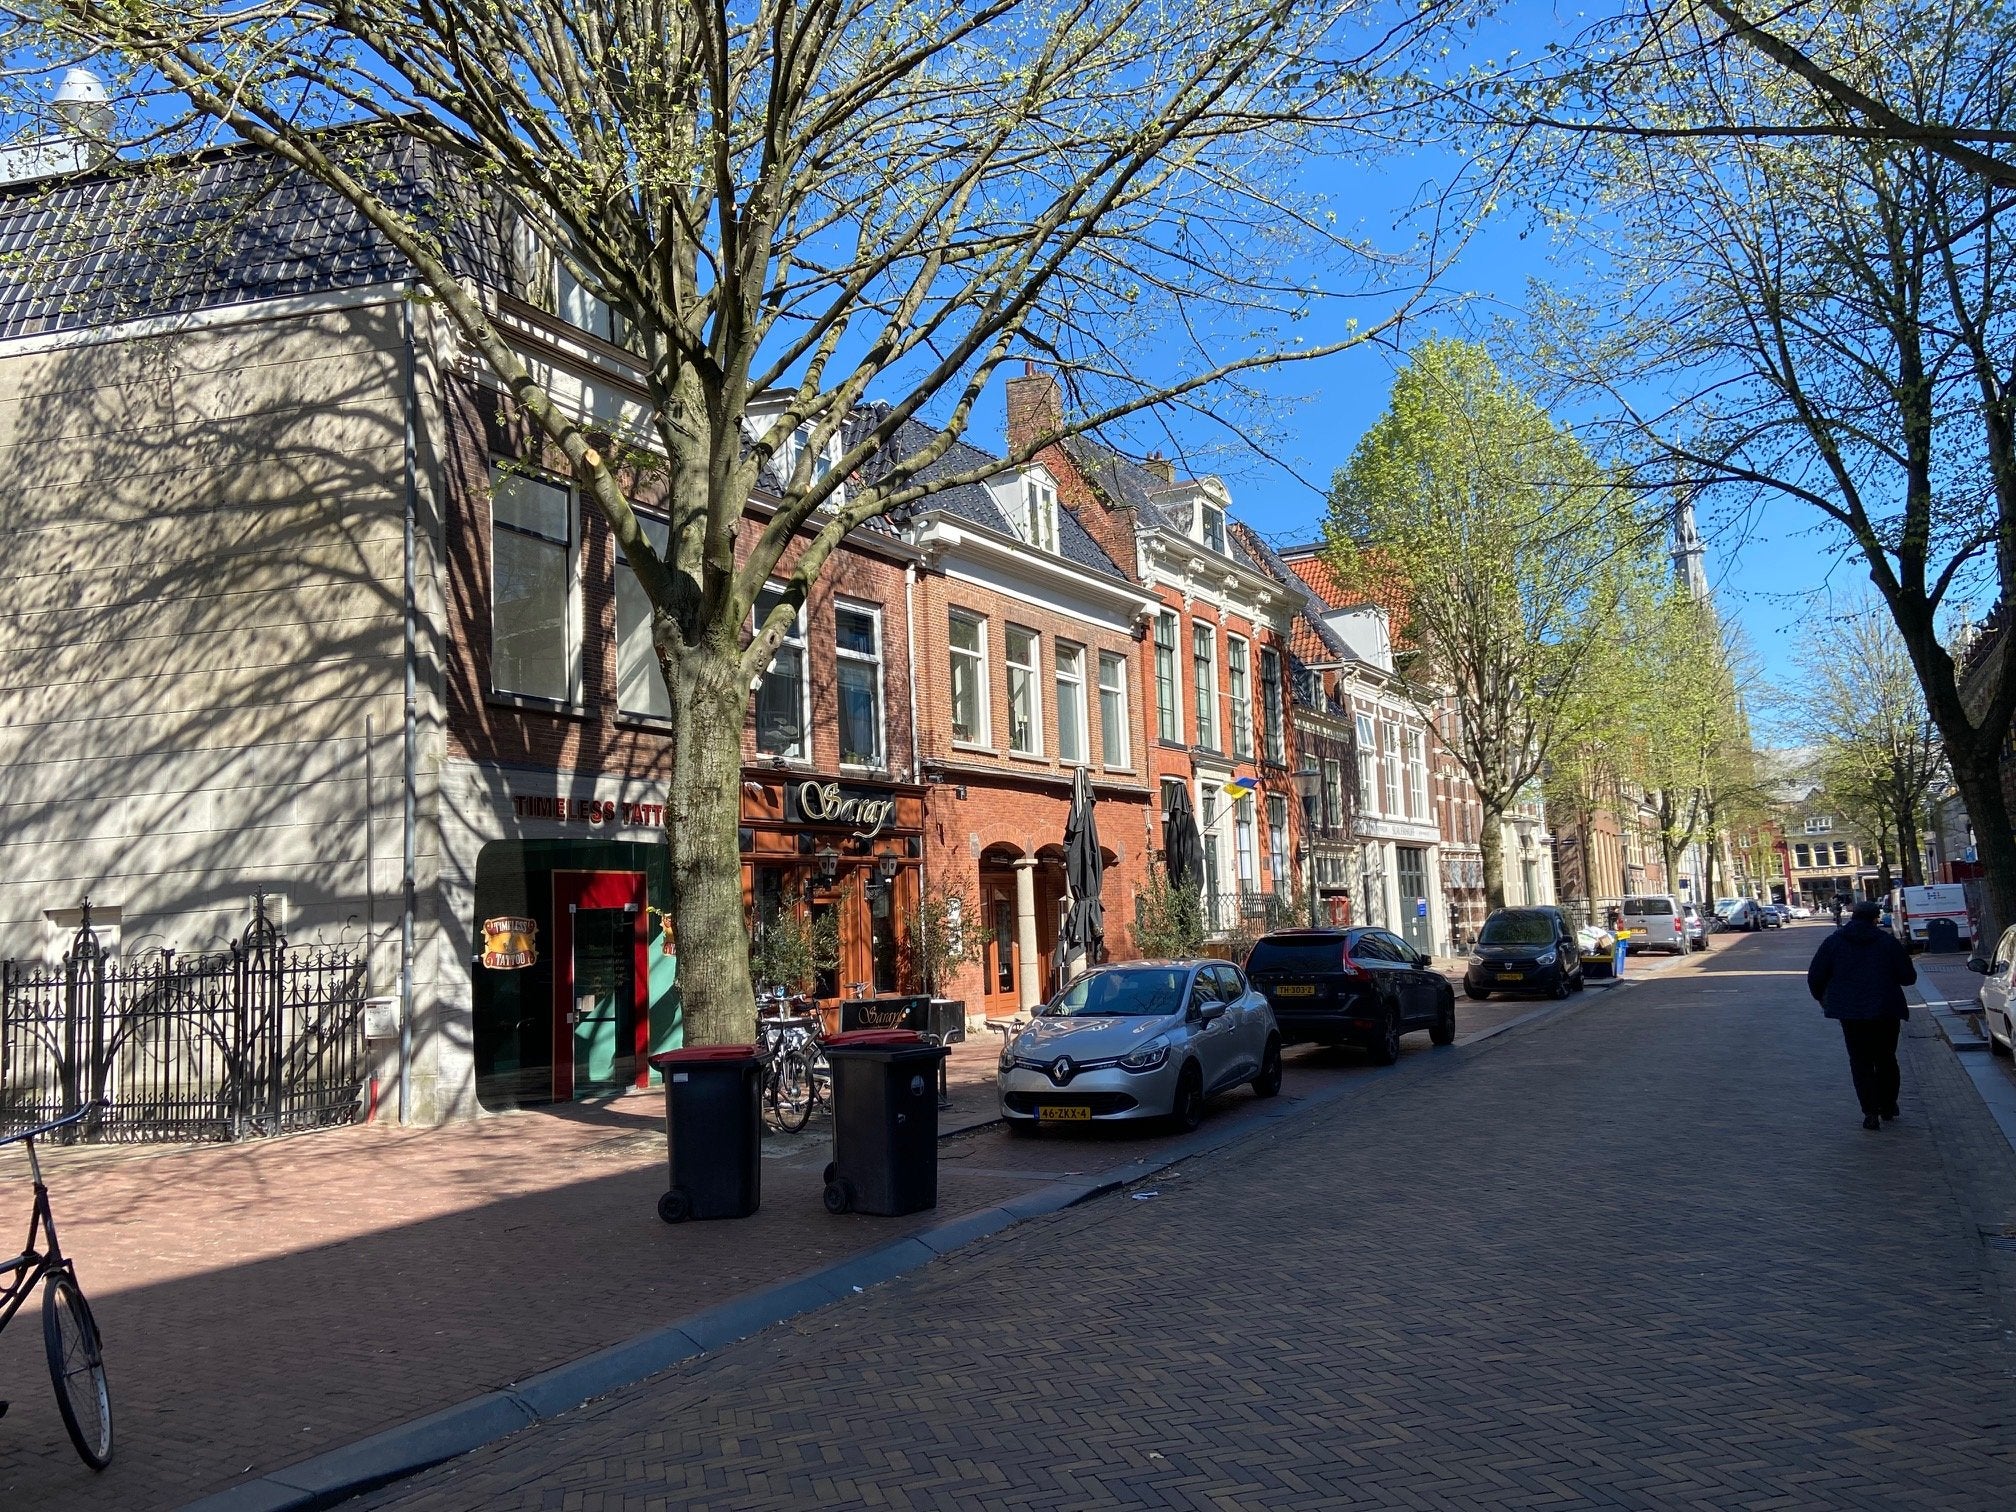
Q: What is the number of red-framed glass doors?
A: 1